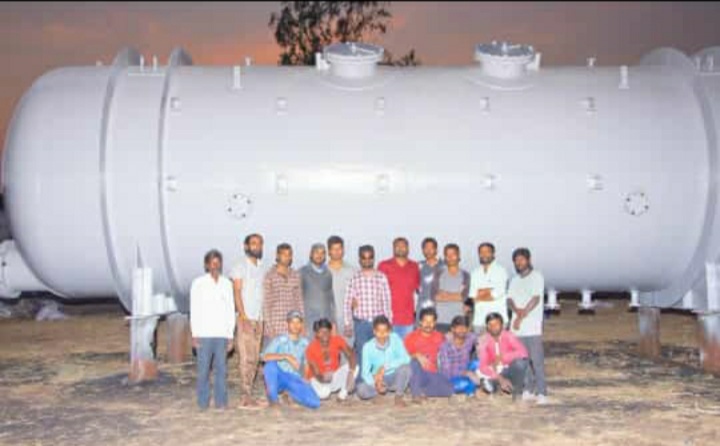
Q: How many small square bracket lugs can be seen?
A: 10